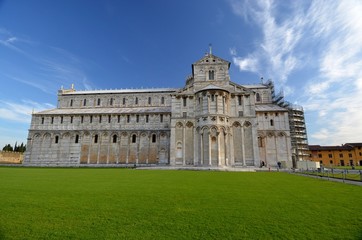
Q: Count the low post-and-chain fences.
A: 1